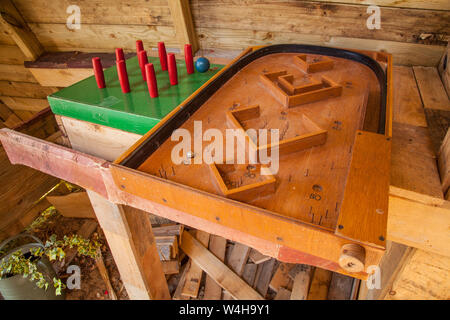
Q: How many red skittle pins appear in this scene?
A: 9